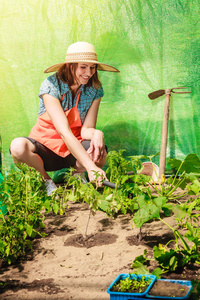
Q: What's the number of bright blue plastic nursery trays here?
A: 2